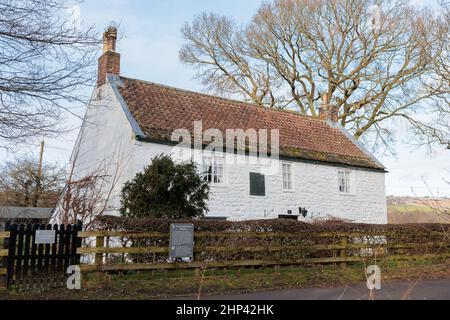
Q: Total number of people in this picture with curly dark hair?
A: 0